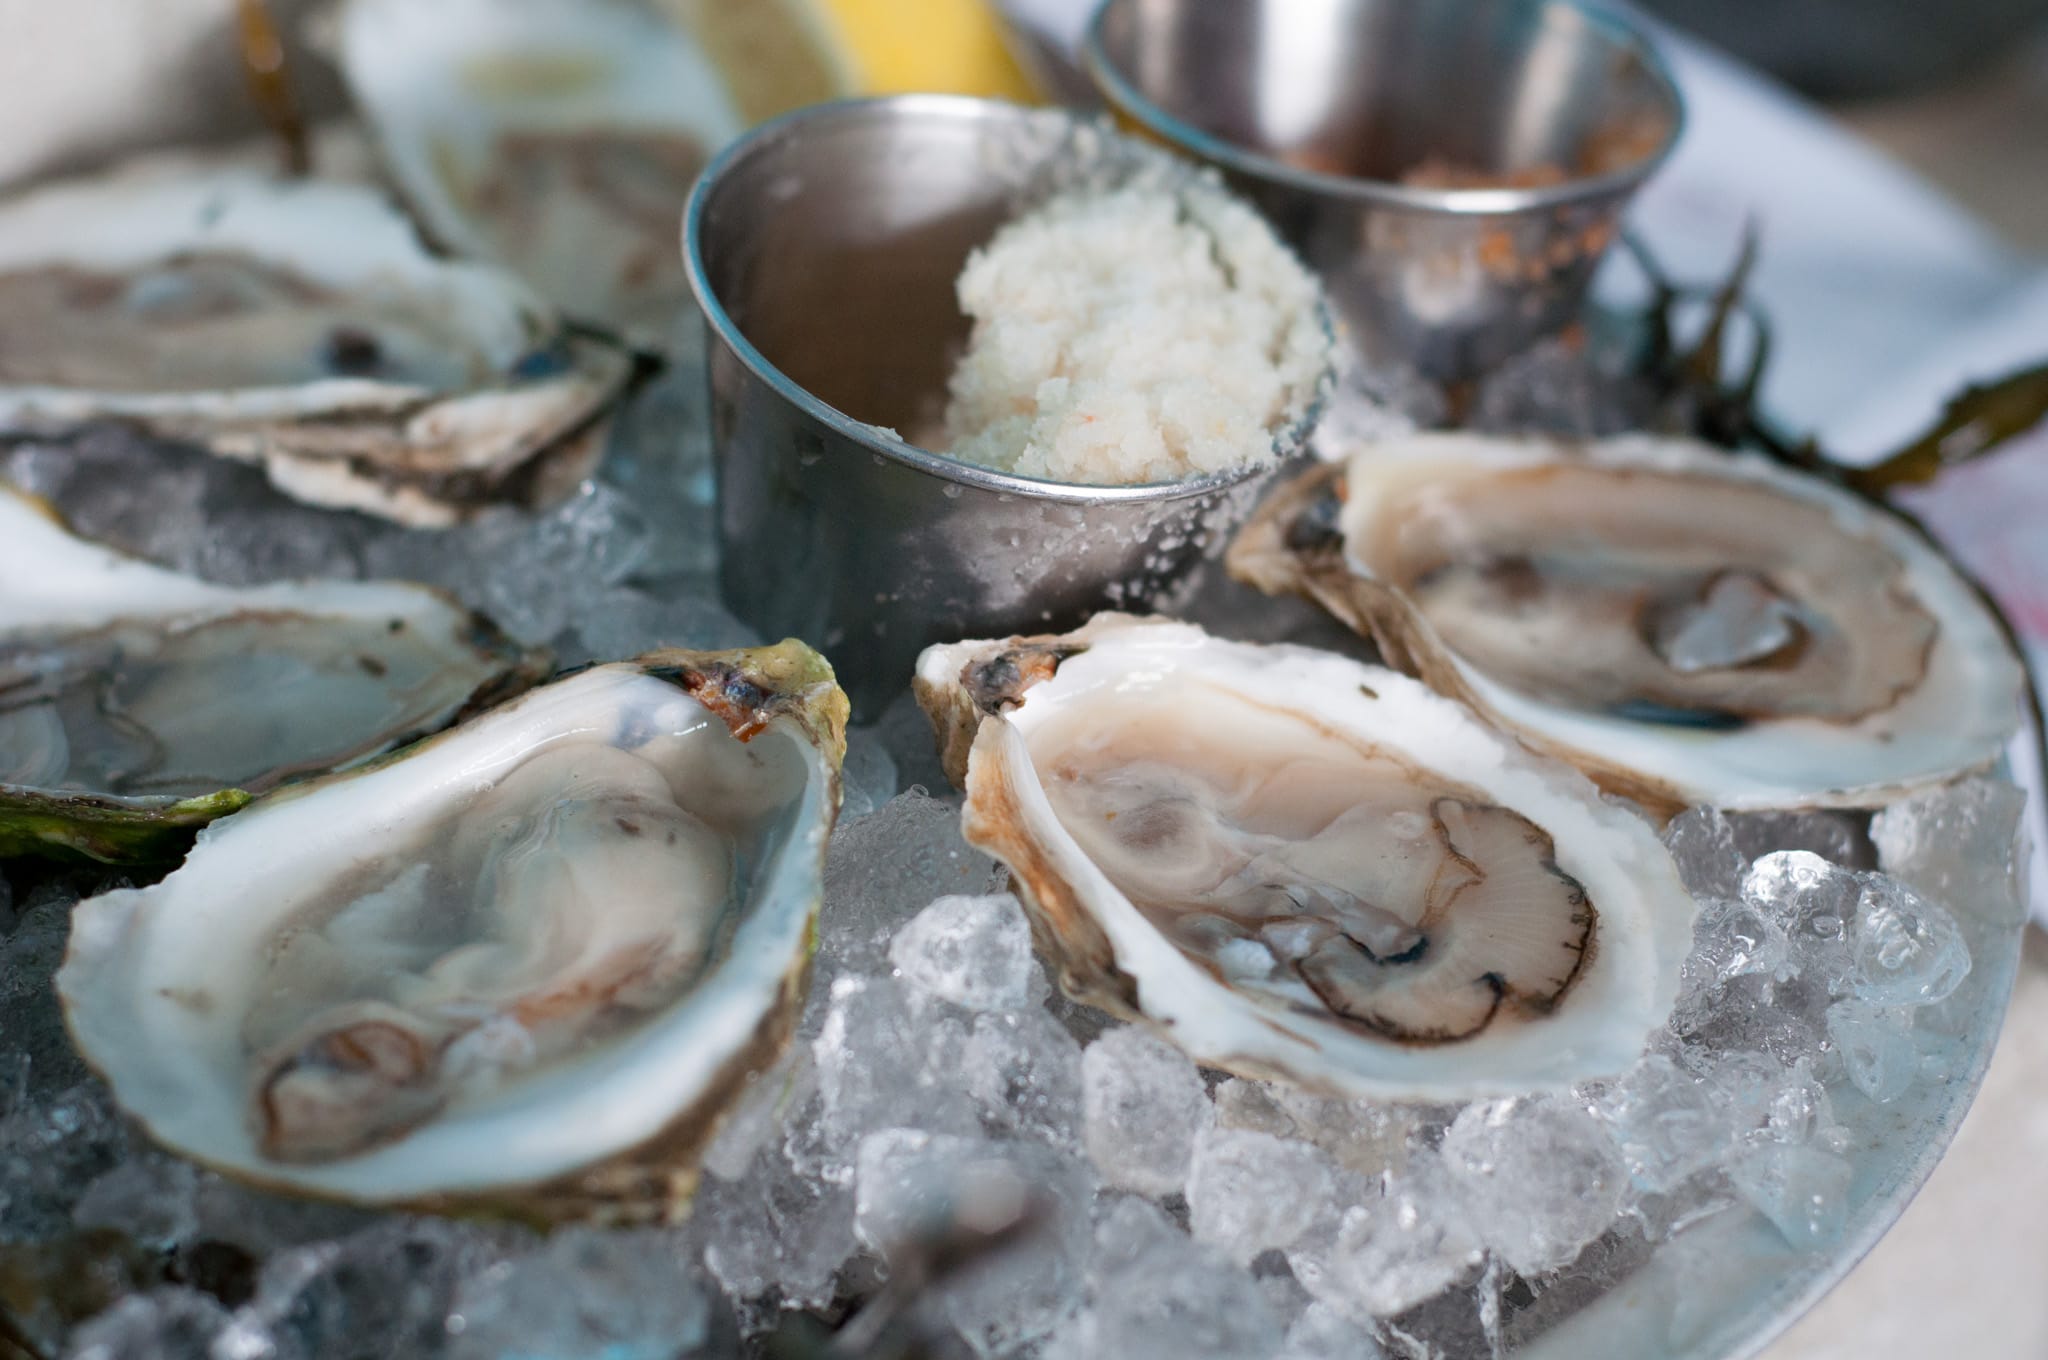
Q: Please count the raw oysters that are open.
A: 6